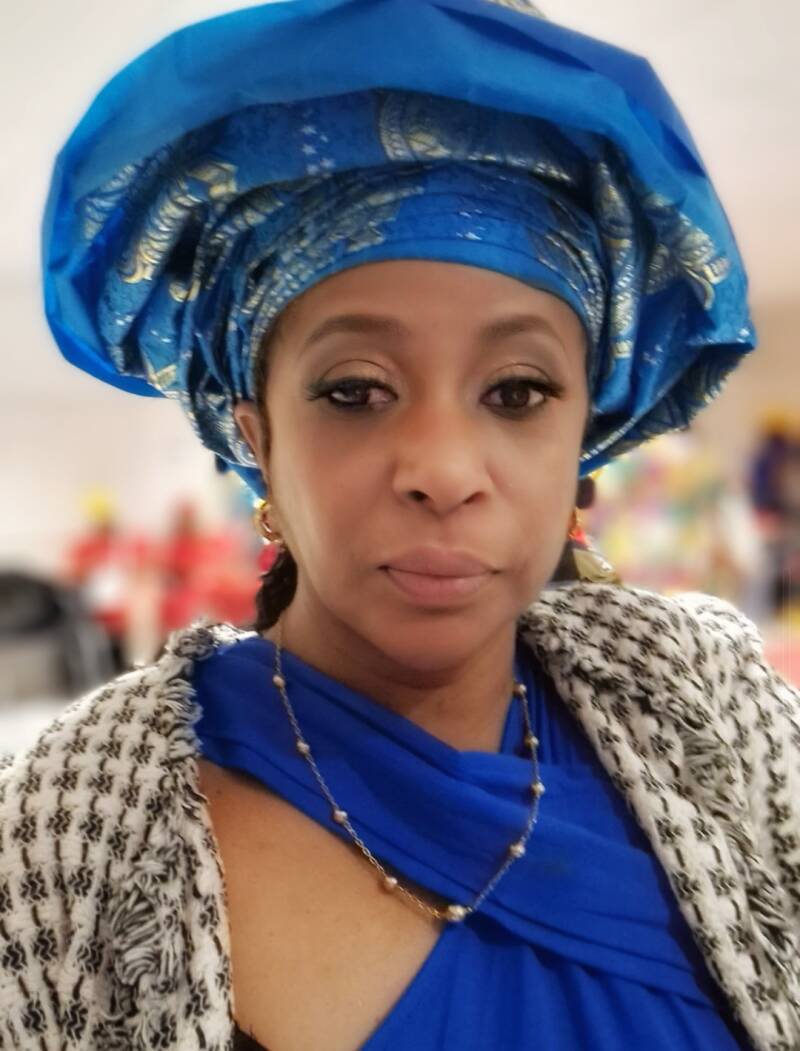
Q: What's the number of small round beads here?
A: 9